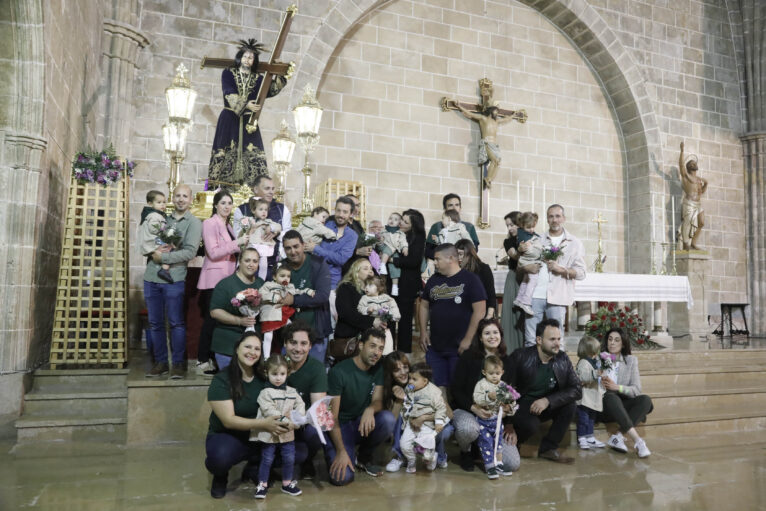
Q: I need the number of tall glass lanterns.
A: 4